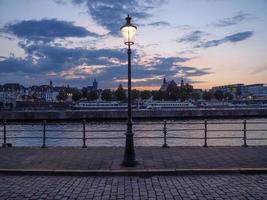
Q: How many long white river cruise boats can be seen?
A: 2